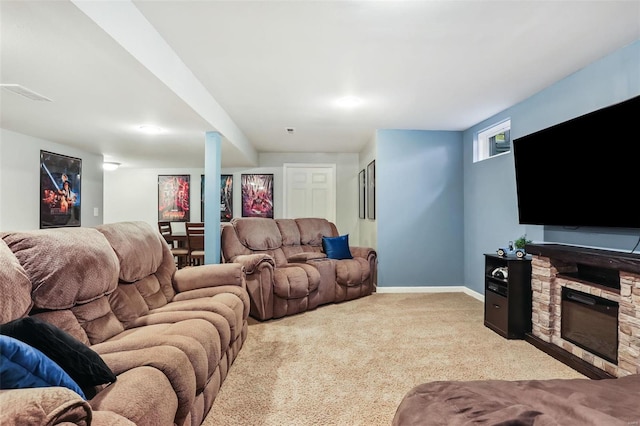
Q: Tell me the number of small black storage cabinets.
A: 1